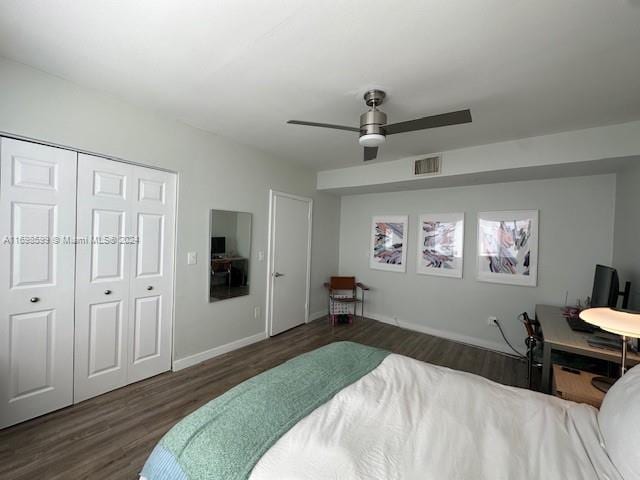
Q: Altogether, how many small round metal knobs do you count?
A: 3